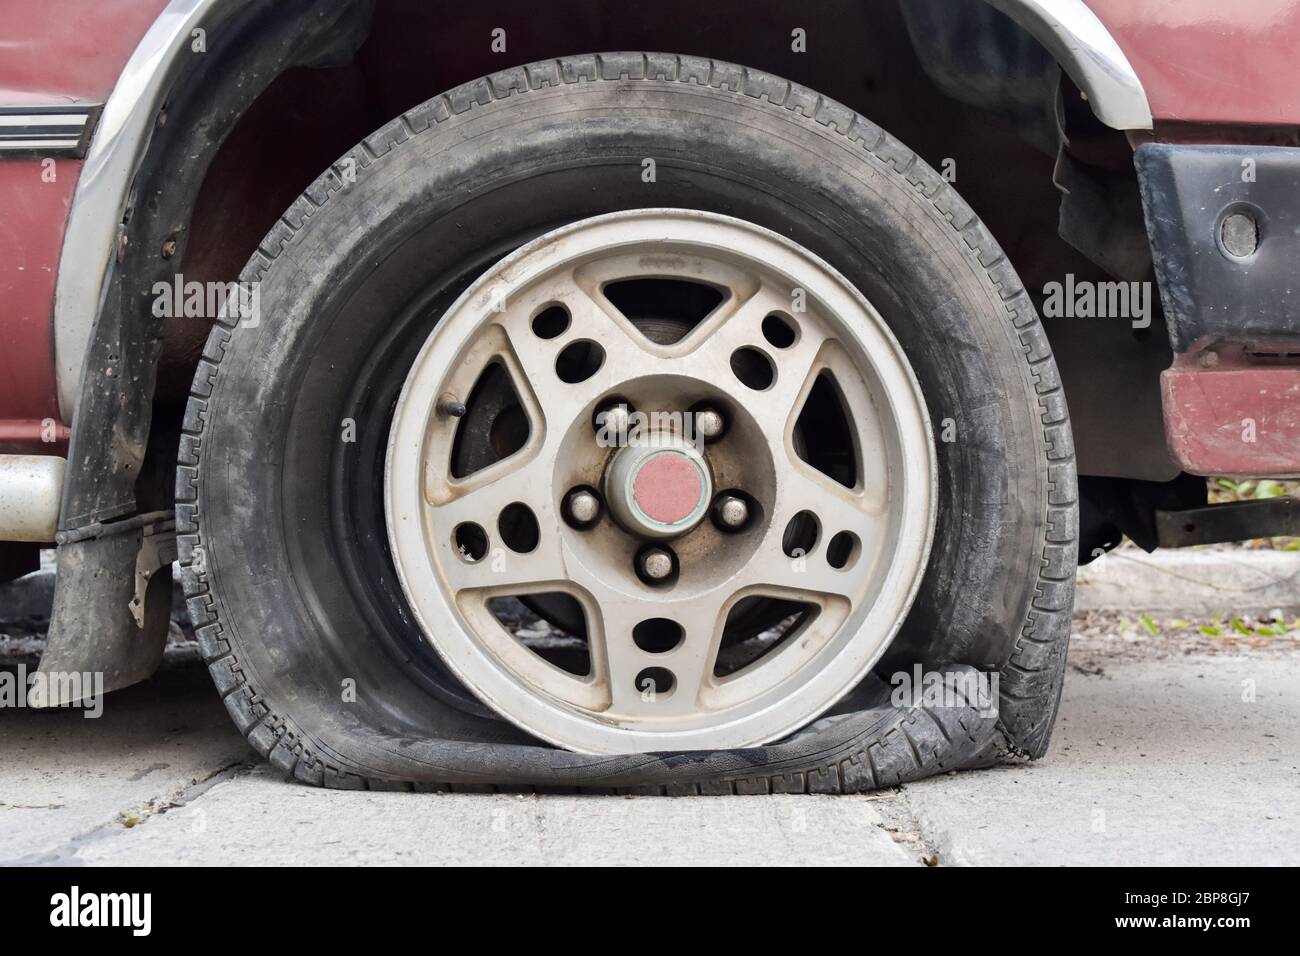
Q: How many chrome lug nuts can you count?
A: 5